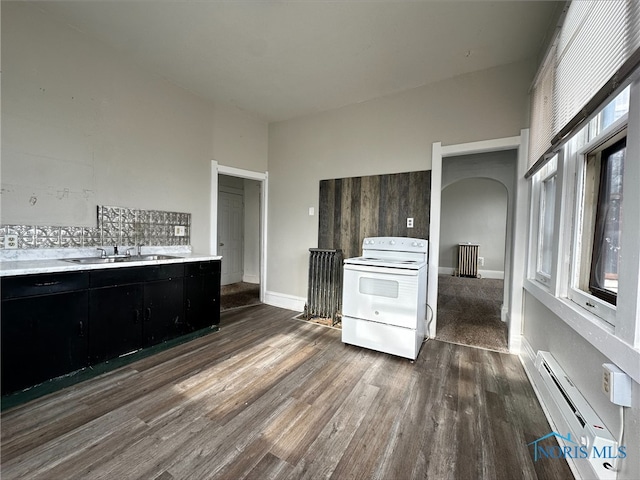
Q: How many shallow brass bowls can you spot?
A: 0